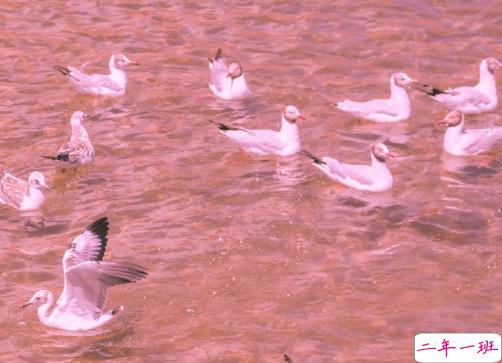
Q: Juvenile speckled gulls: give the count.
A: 2